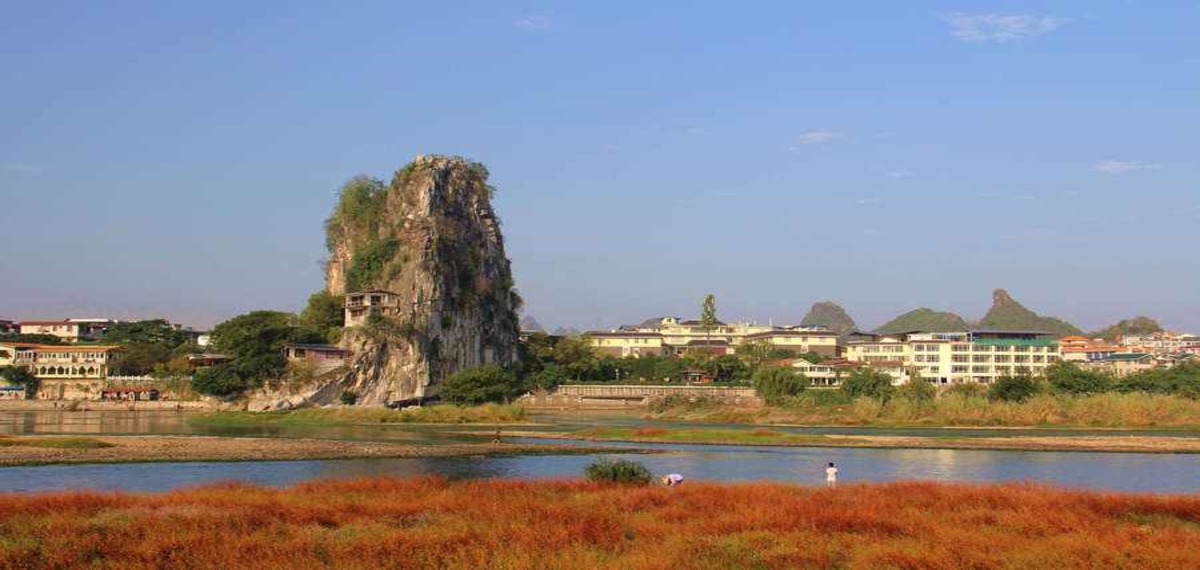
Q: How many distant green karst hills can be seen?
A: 4